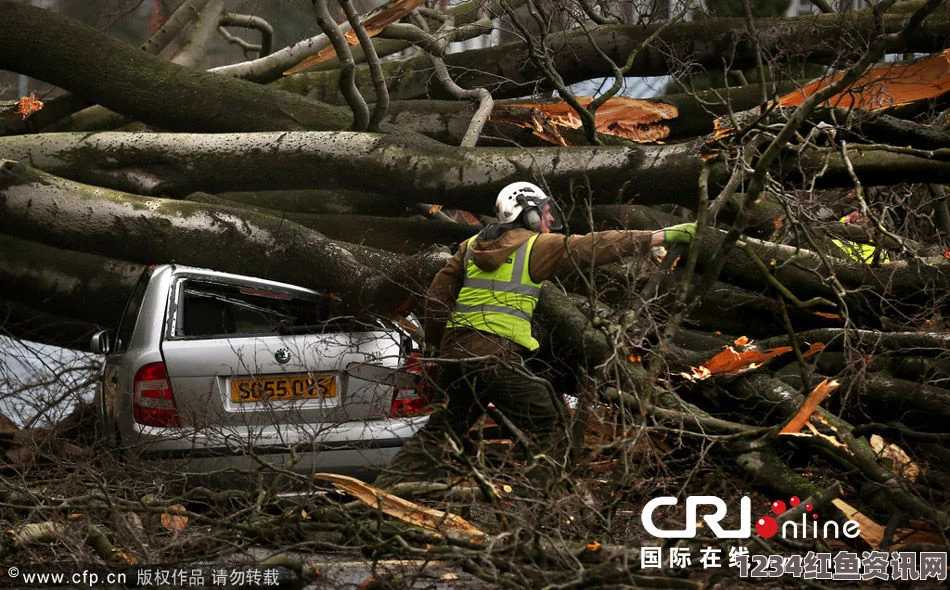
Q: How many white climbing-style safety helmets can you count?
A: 1